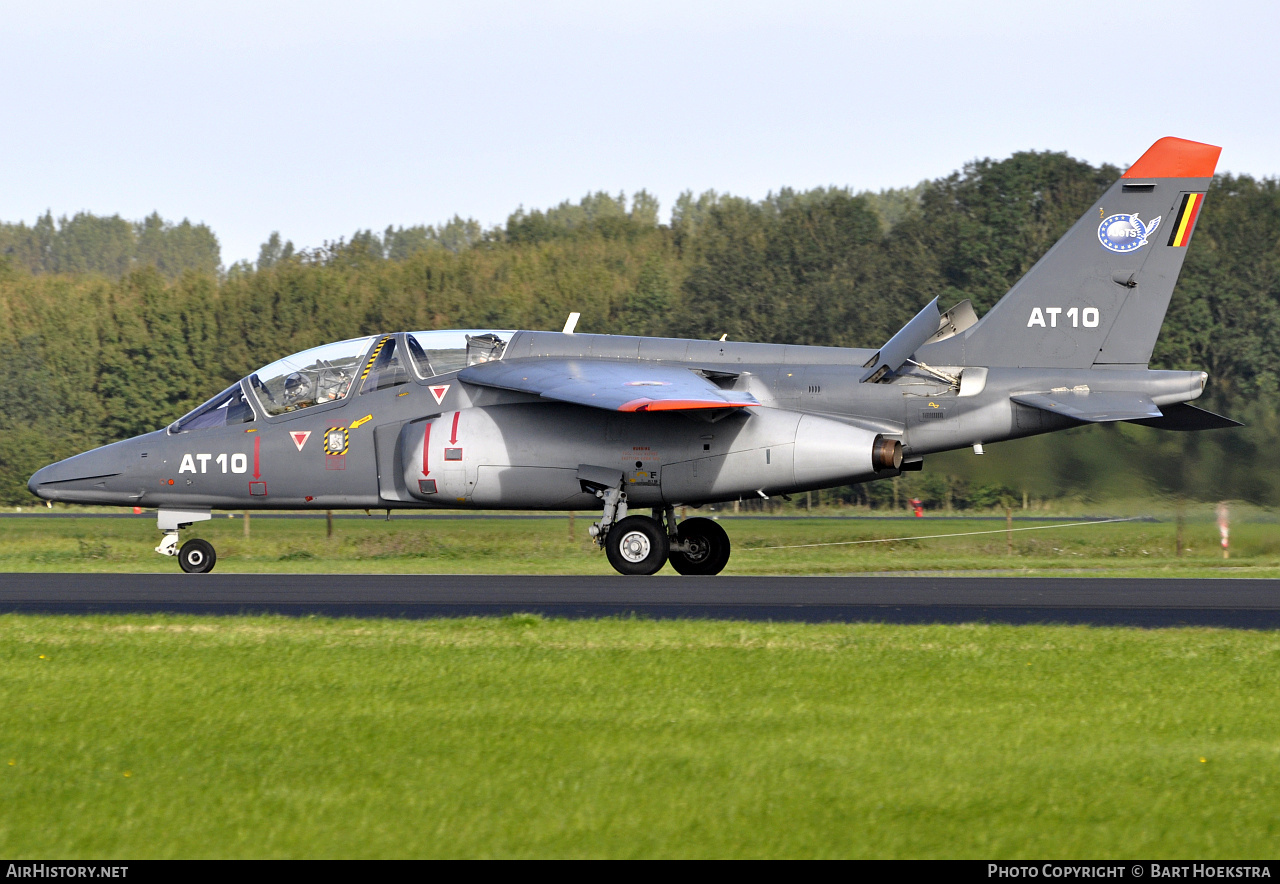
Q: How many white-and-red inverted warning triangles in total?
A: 2